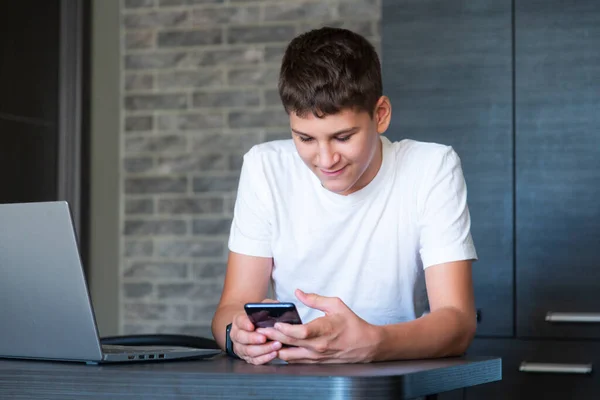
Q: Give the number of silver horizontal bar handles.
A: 2